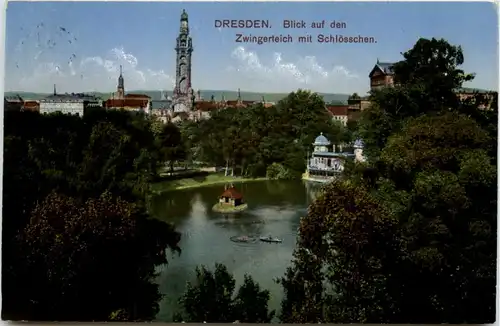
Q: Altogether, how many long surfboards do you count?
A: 0